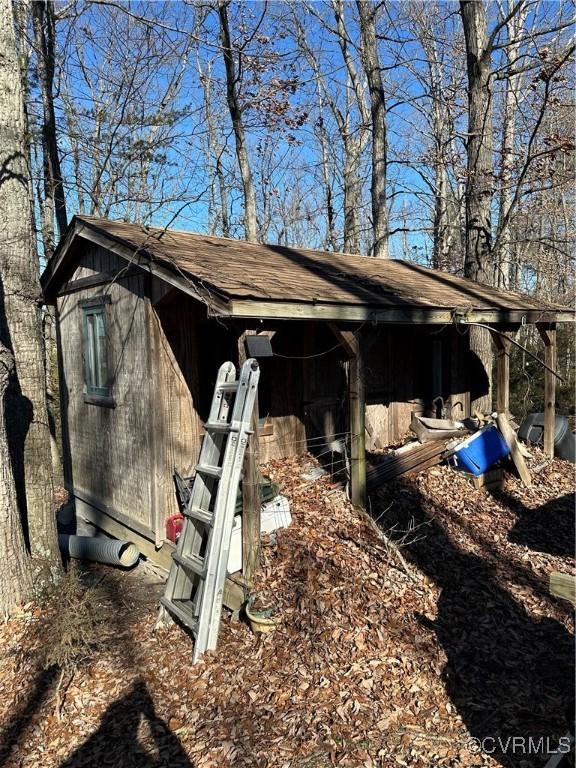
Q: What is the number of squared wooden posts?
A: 4